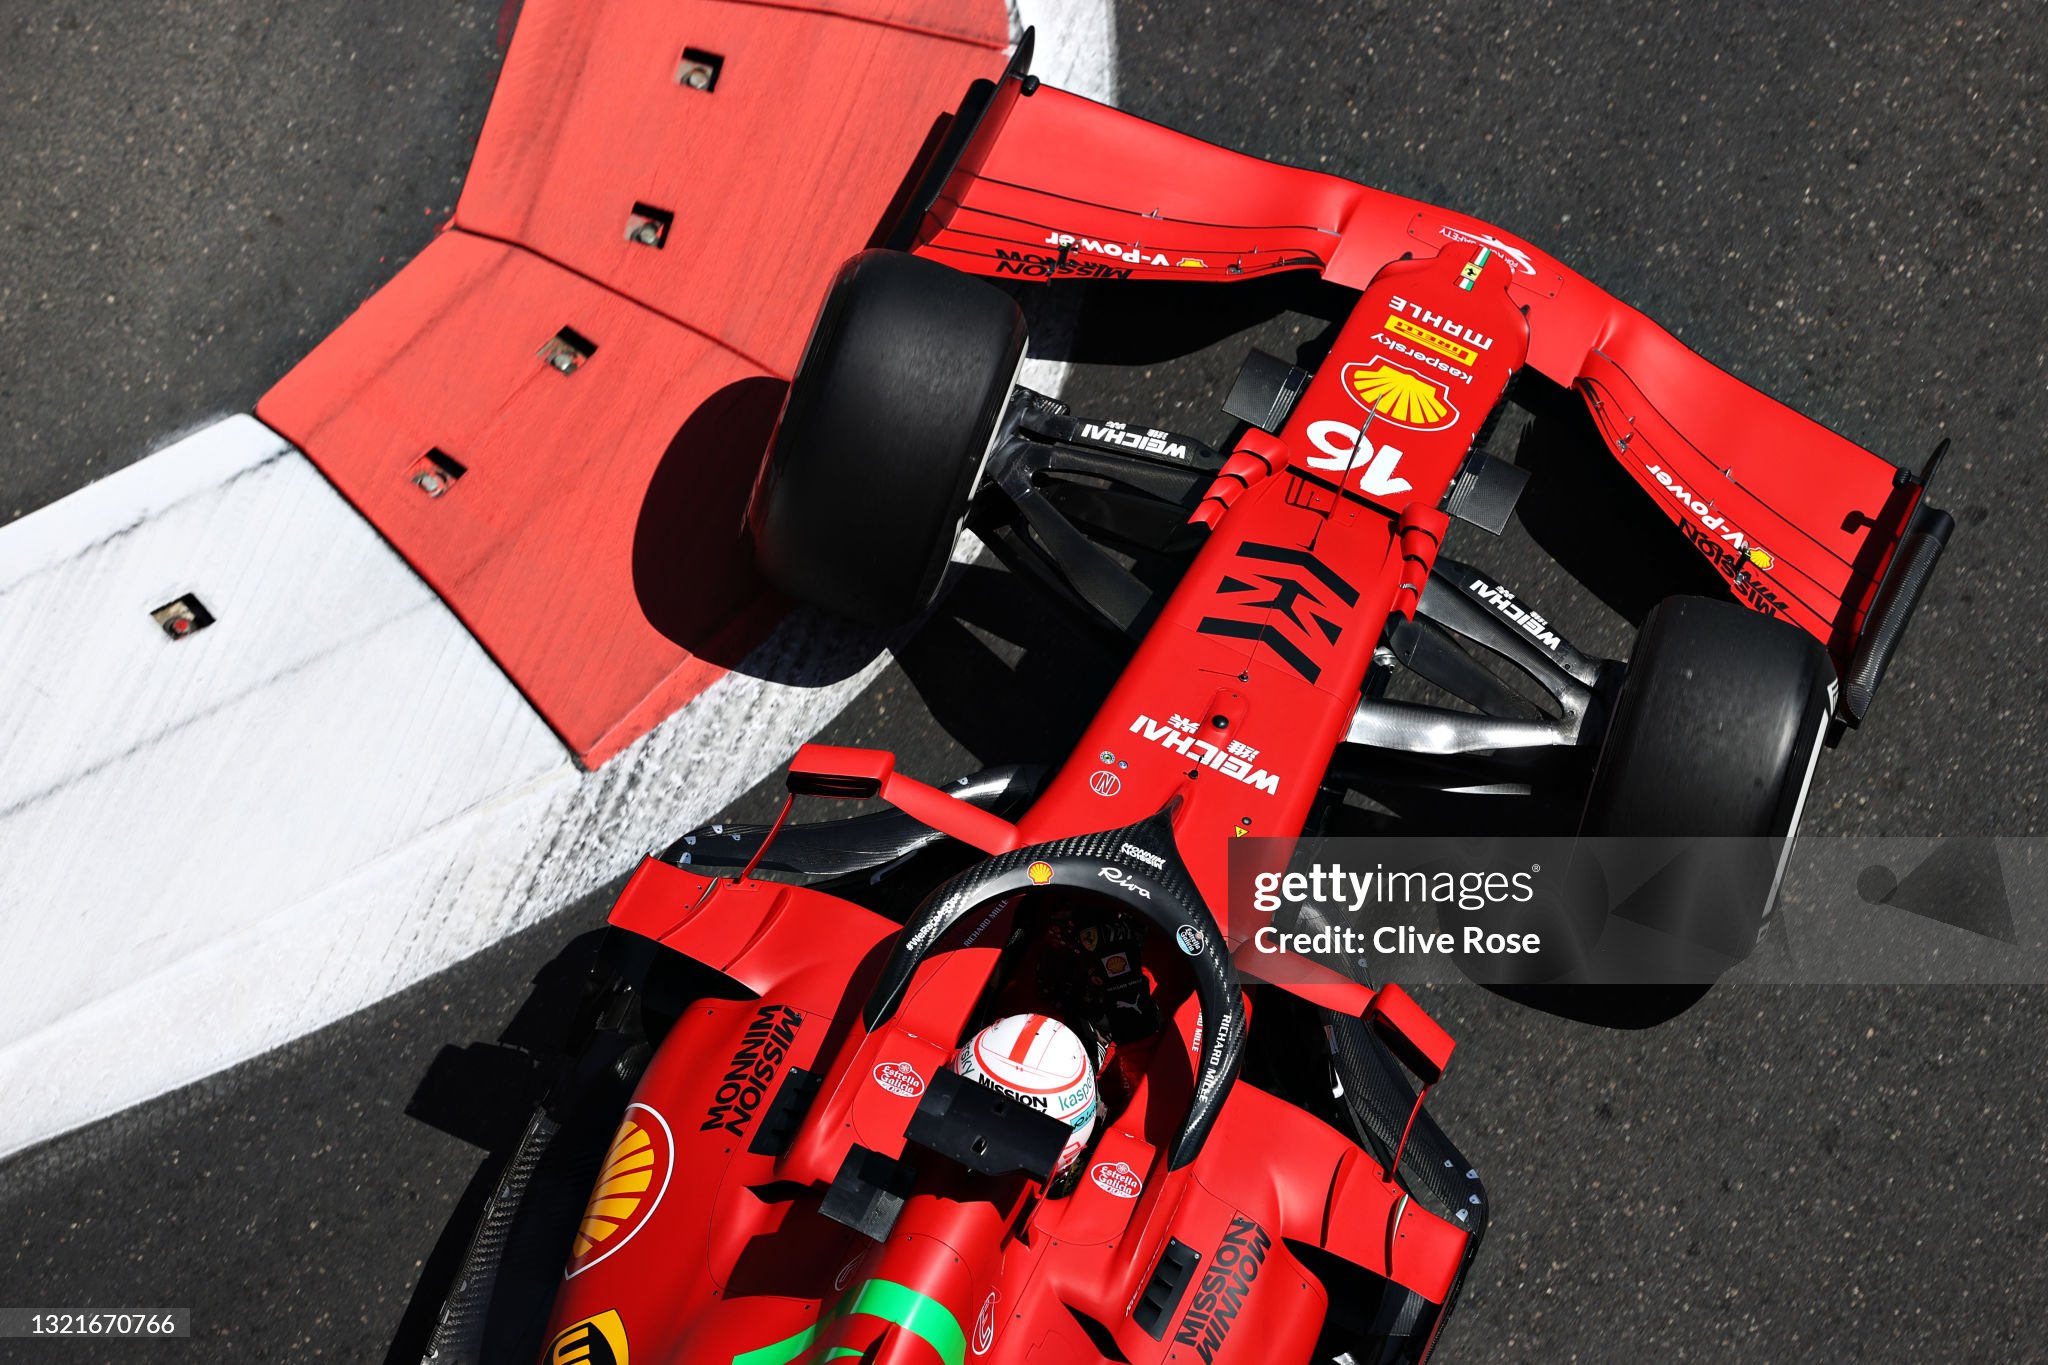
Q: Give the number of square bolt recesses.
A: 5